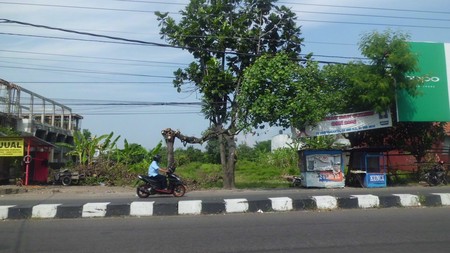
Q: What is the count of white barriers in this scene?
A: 11